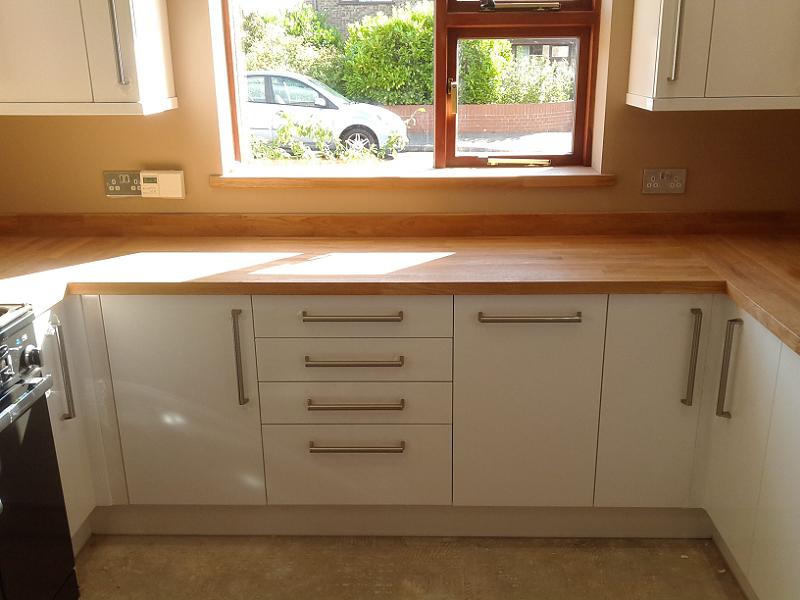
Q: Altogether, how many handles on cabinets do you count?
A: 11